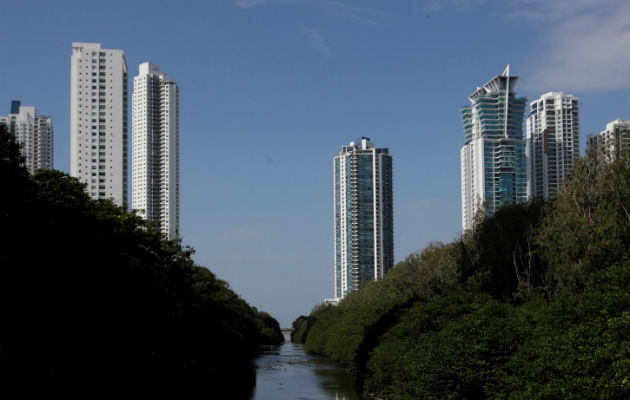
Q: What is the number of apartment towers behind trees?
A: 7